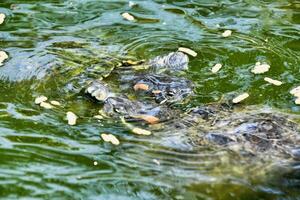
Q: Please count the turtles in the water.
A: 2